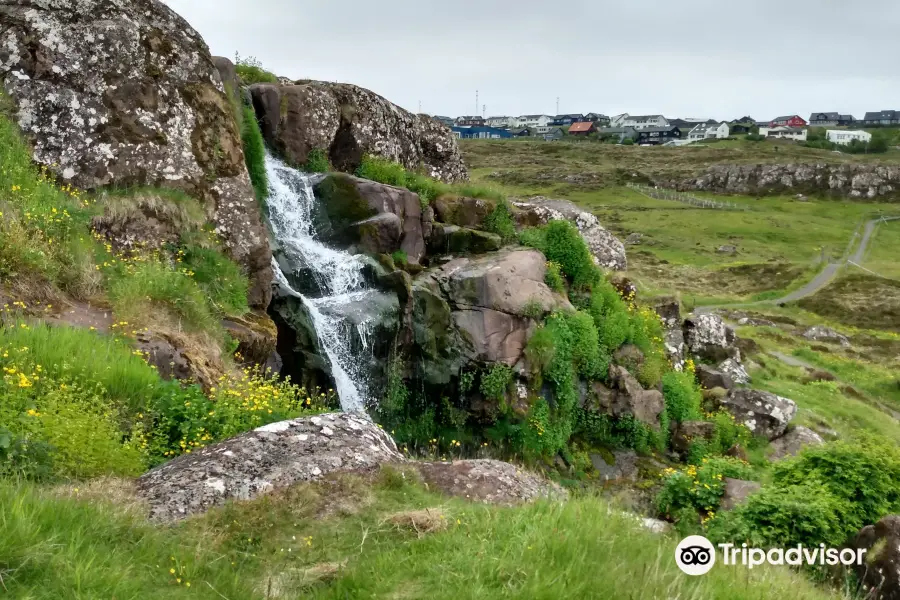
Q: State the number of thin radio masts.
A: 4